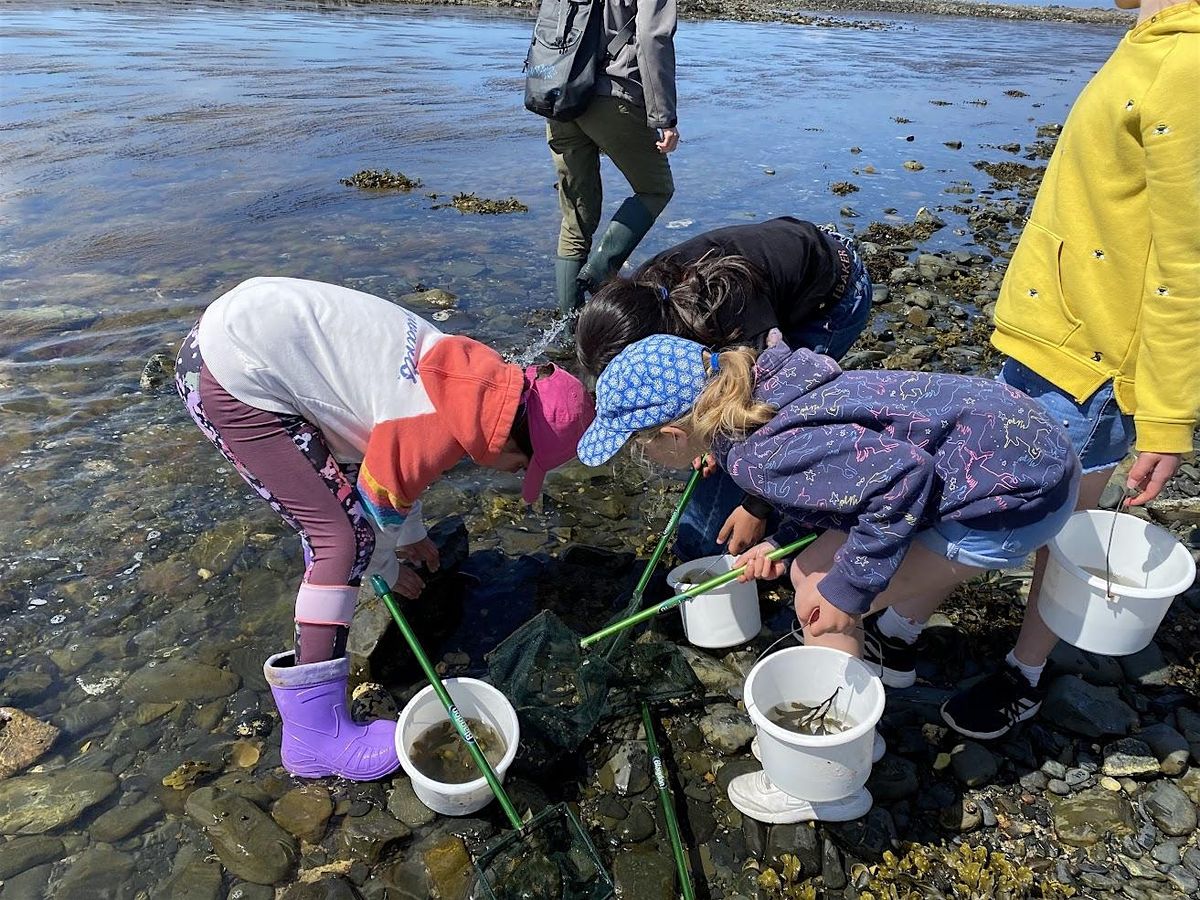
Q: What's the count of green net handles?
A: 4